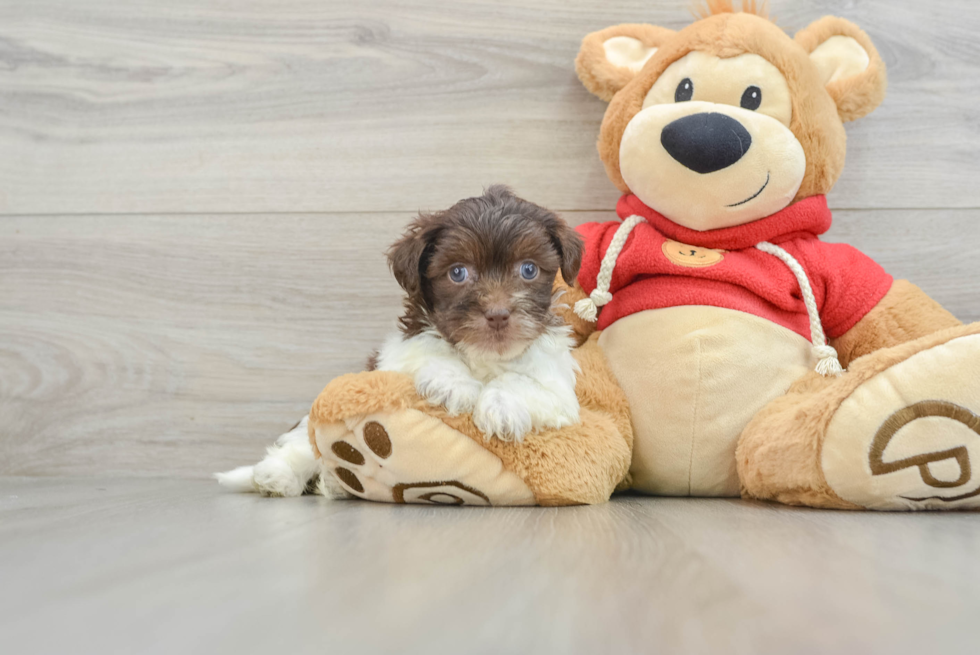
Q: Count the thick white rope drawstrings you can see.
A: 2